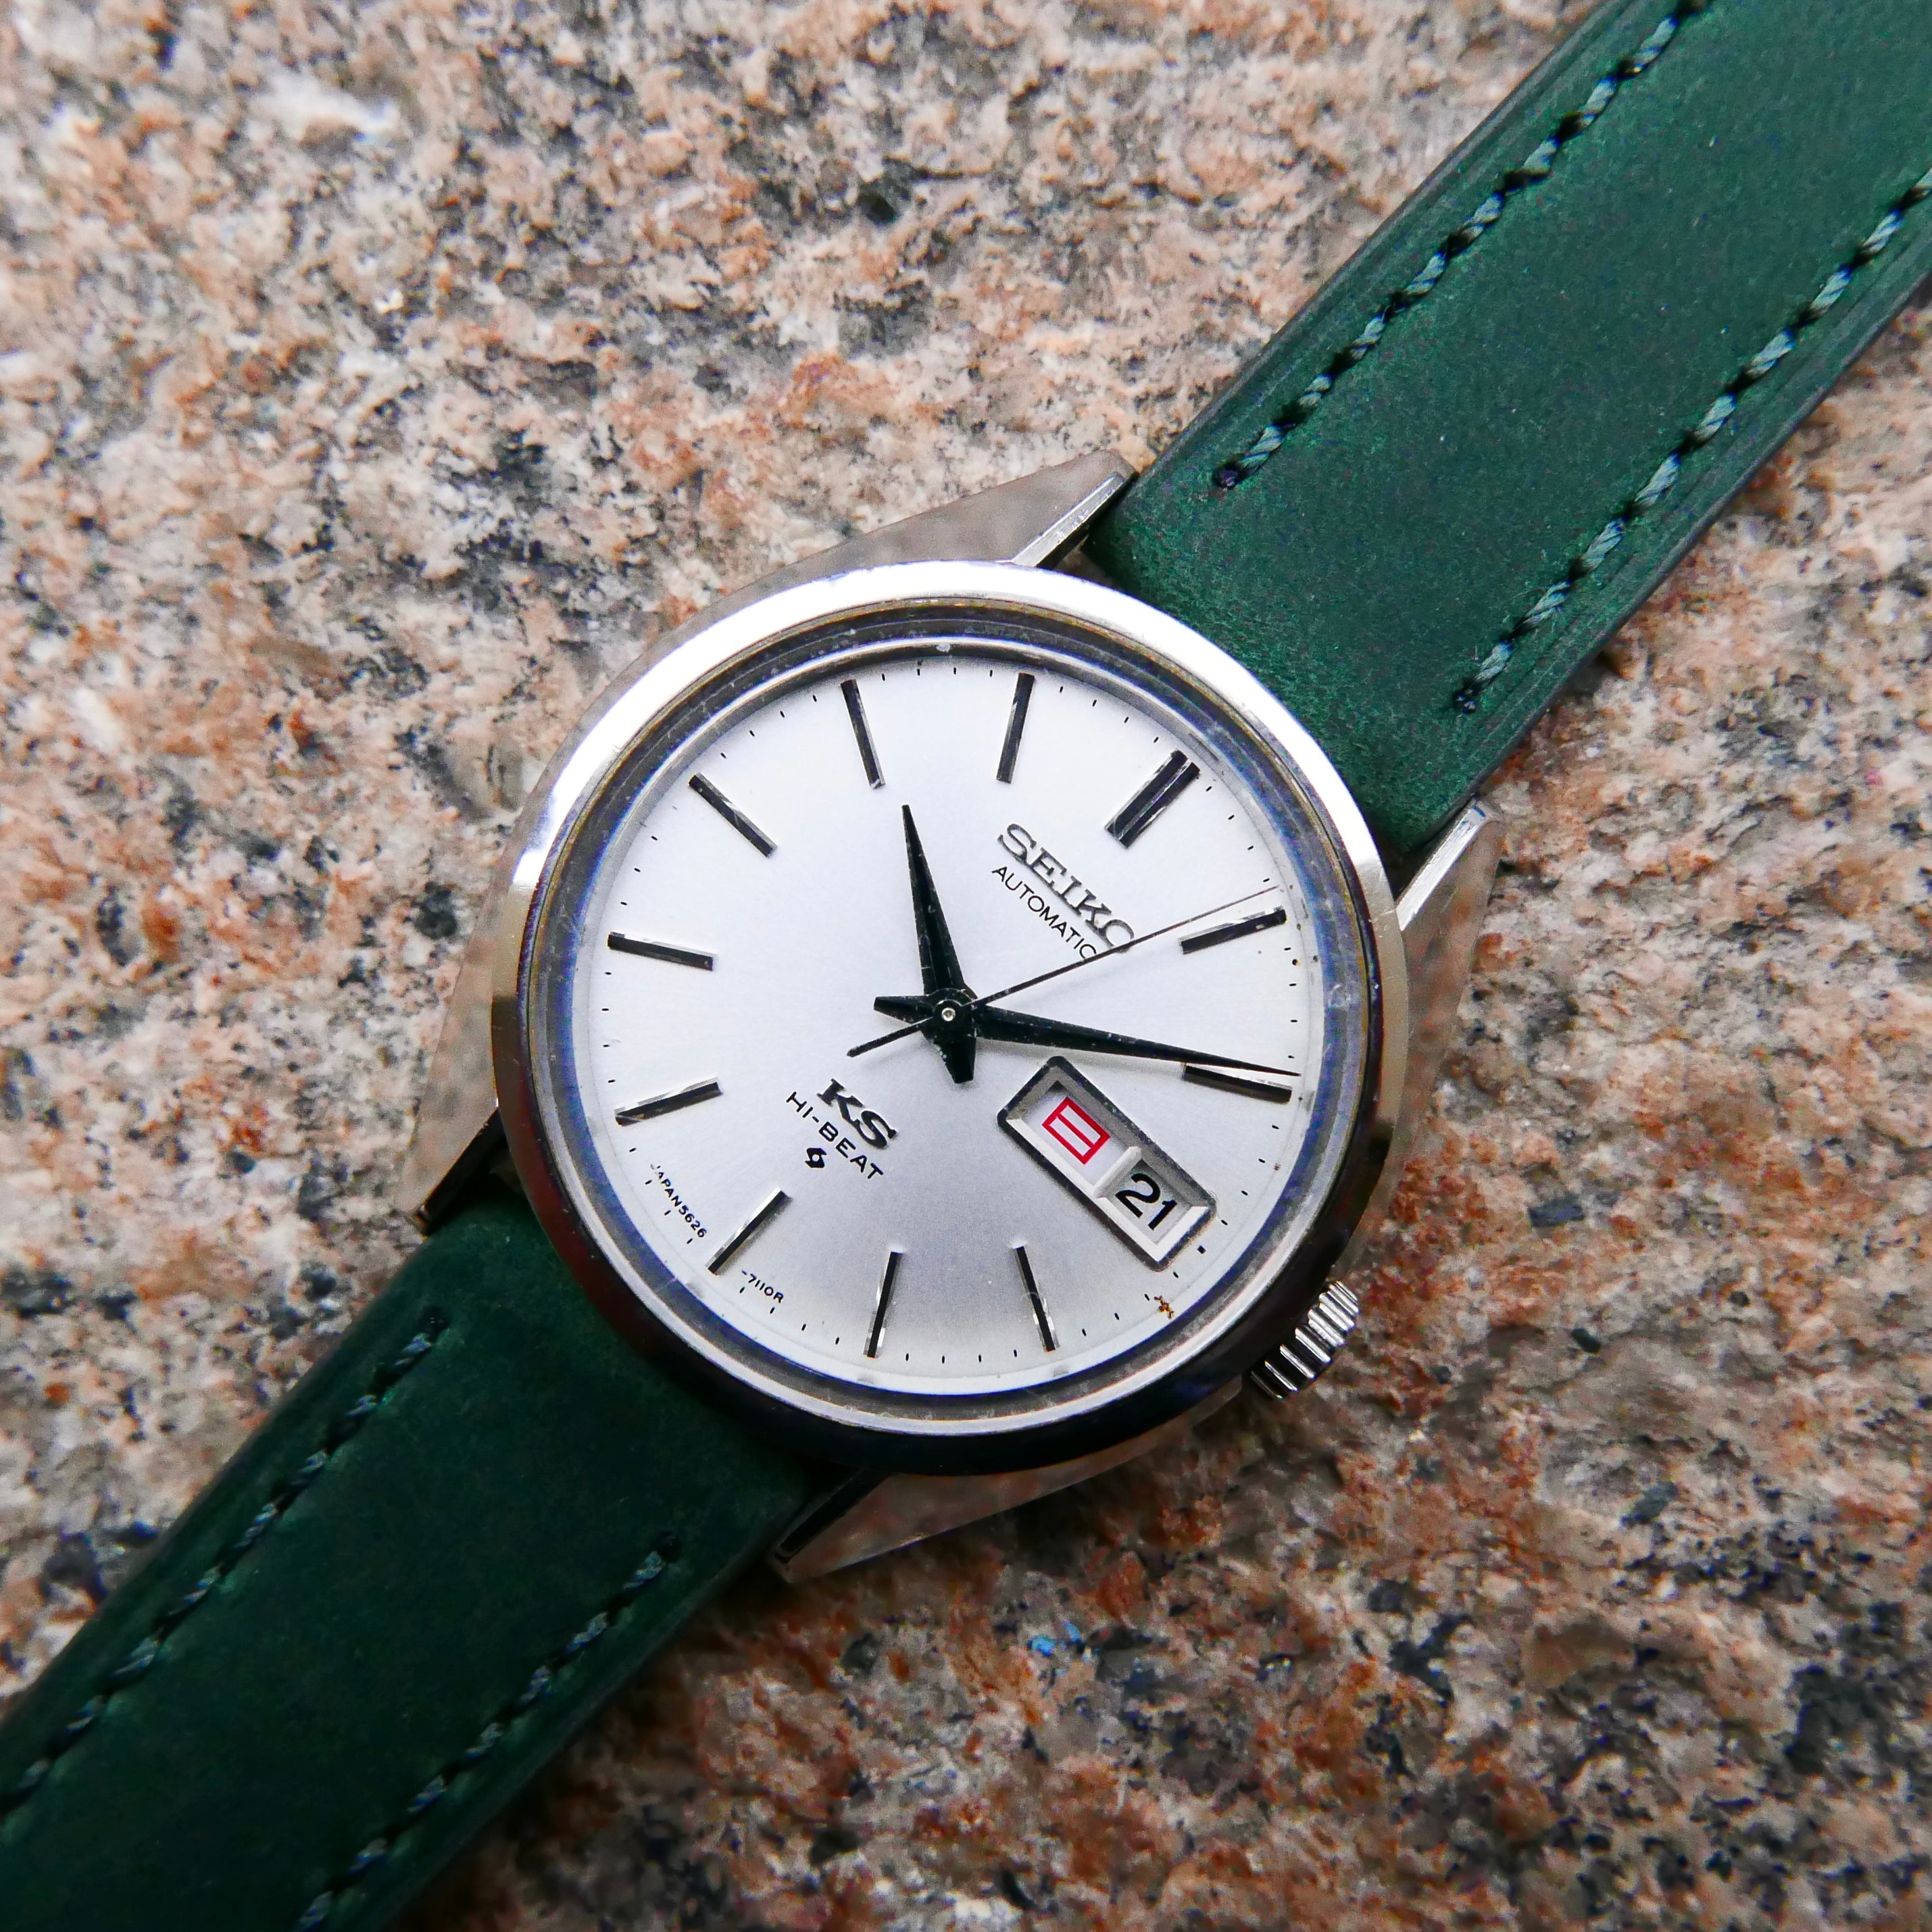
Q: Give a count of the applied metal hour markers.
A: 11